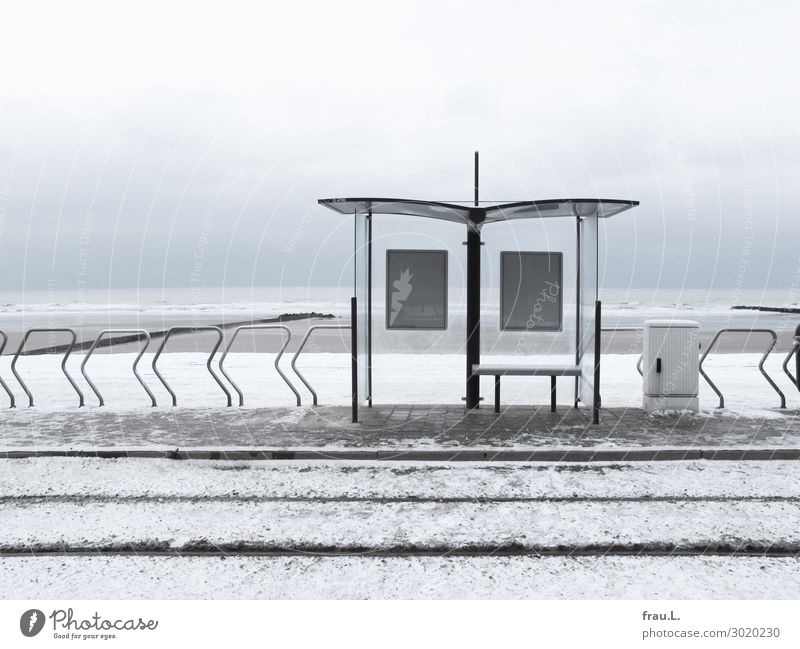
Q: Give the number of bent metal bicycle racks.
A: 9